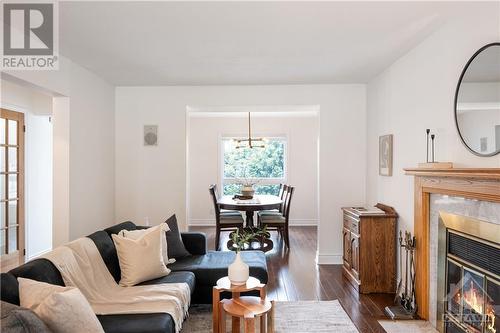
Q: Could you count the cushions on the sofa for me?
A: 5